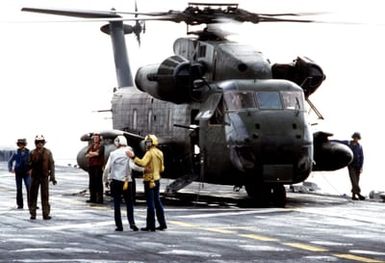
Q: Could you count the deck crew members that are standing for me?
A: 6